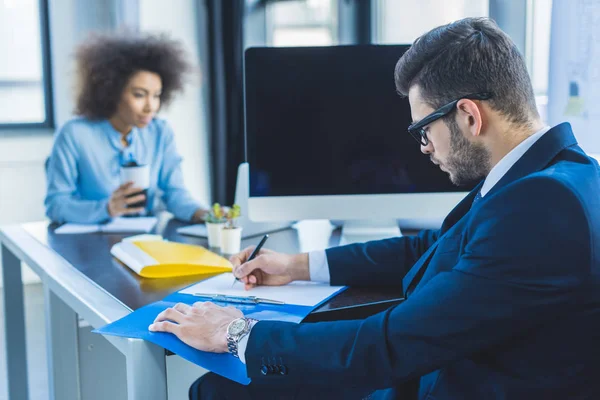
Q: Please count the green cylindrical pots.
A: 0